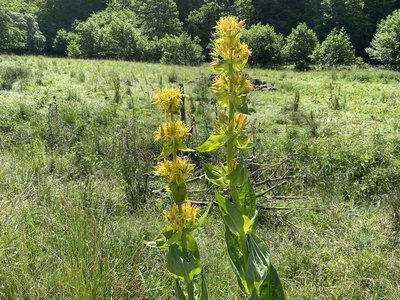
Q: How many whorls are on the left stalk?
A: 4